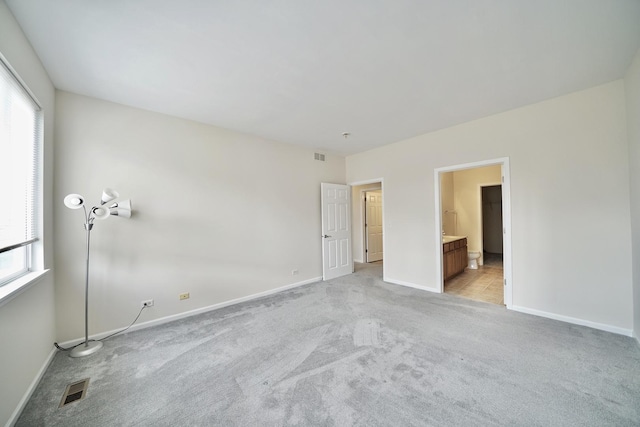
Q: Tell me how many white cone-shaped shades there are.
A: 5